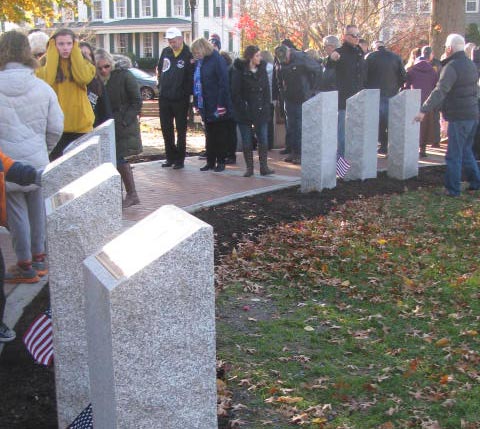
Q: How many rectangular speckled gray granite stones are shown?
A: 7